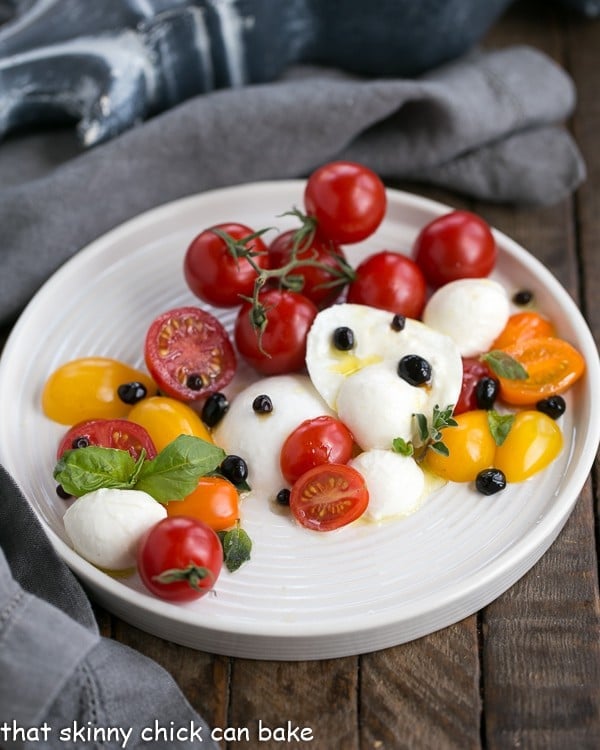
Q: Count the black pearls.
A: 15